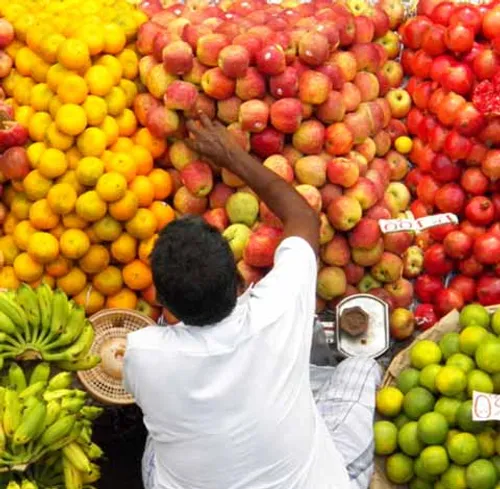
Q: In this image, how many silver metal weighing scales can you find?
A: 1